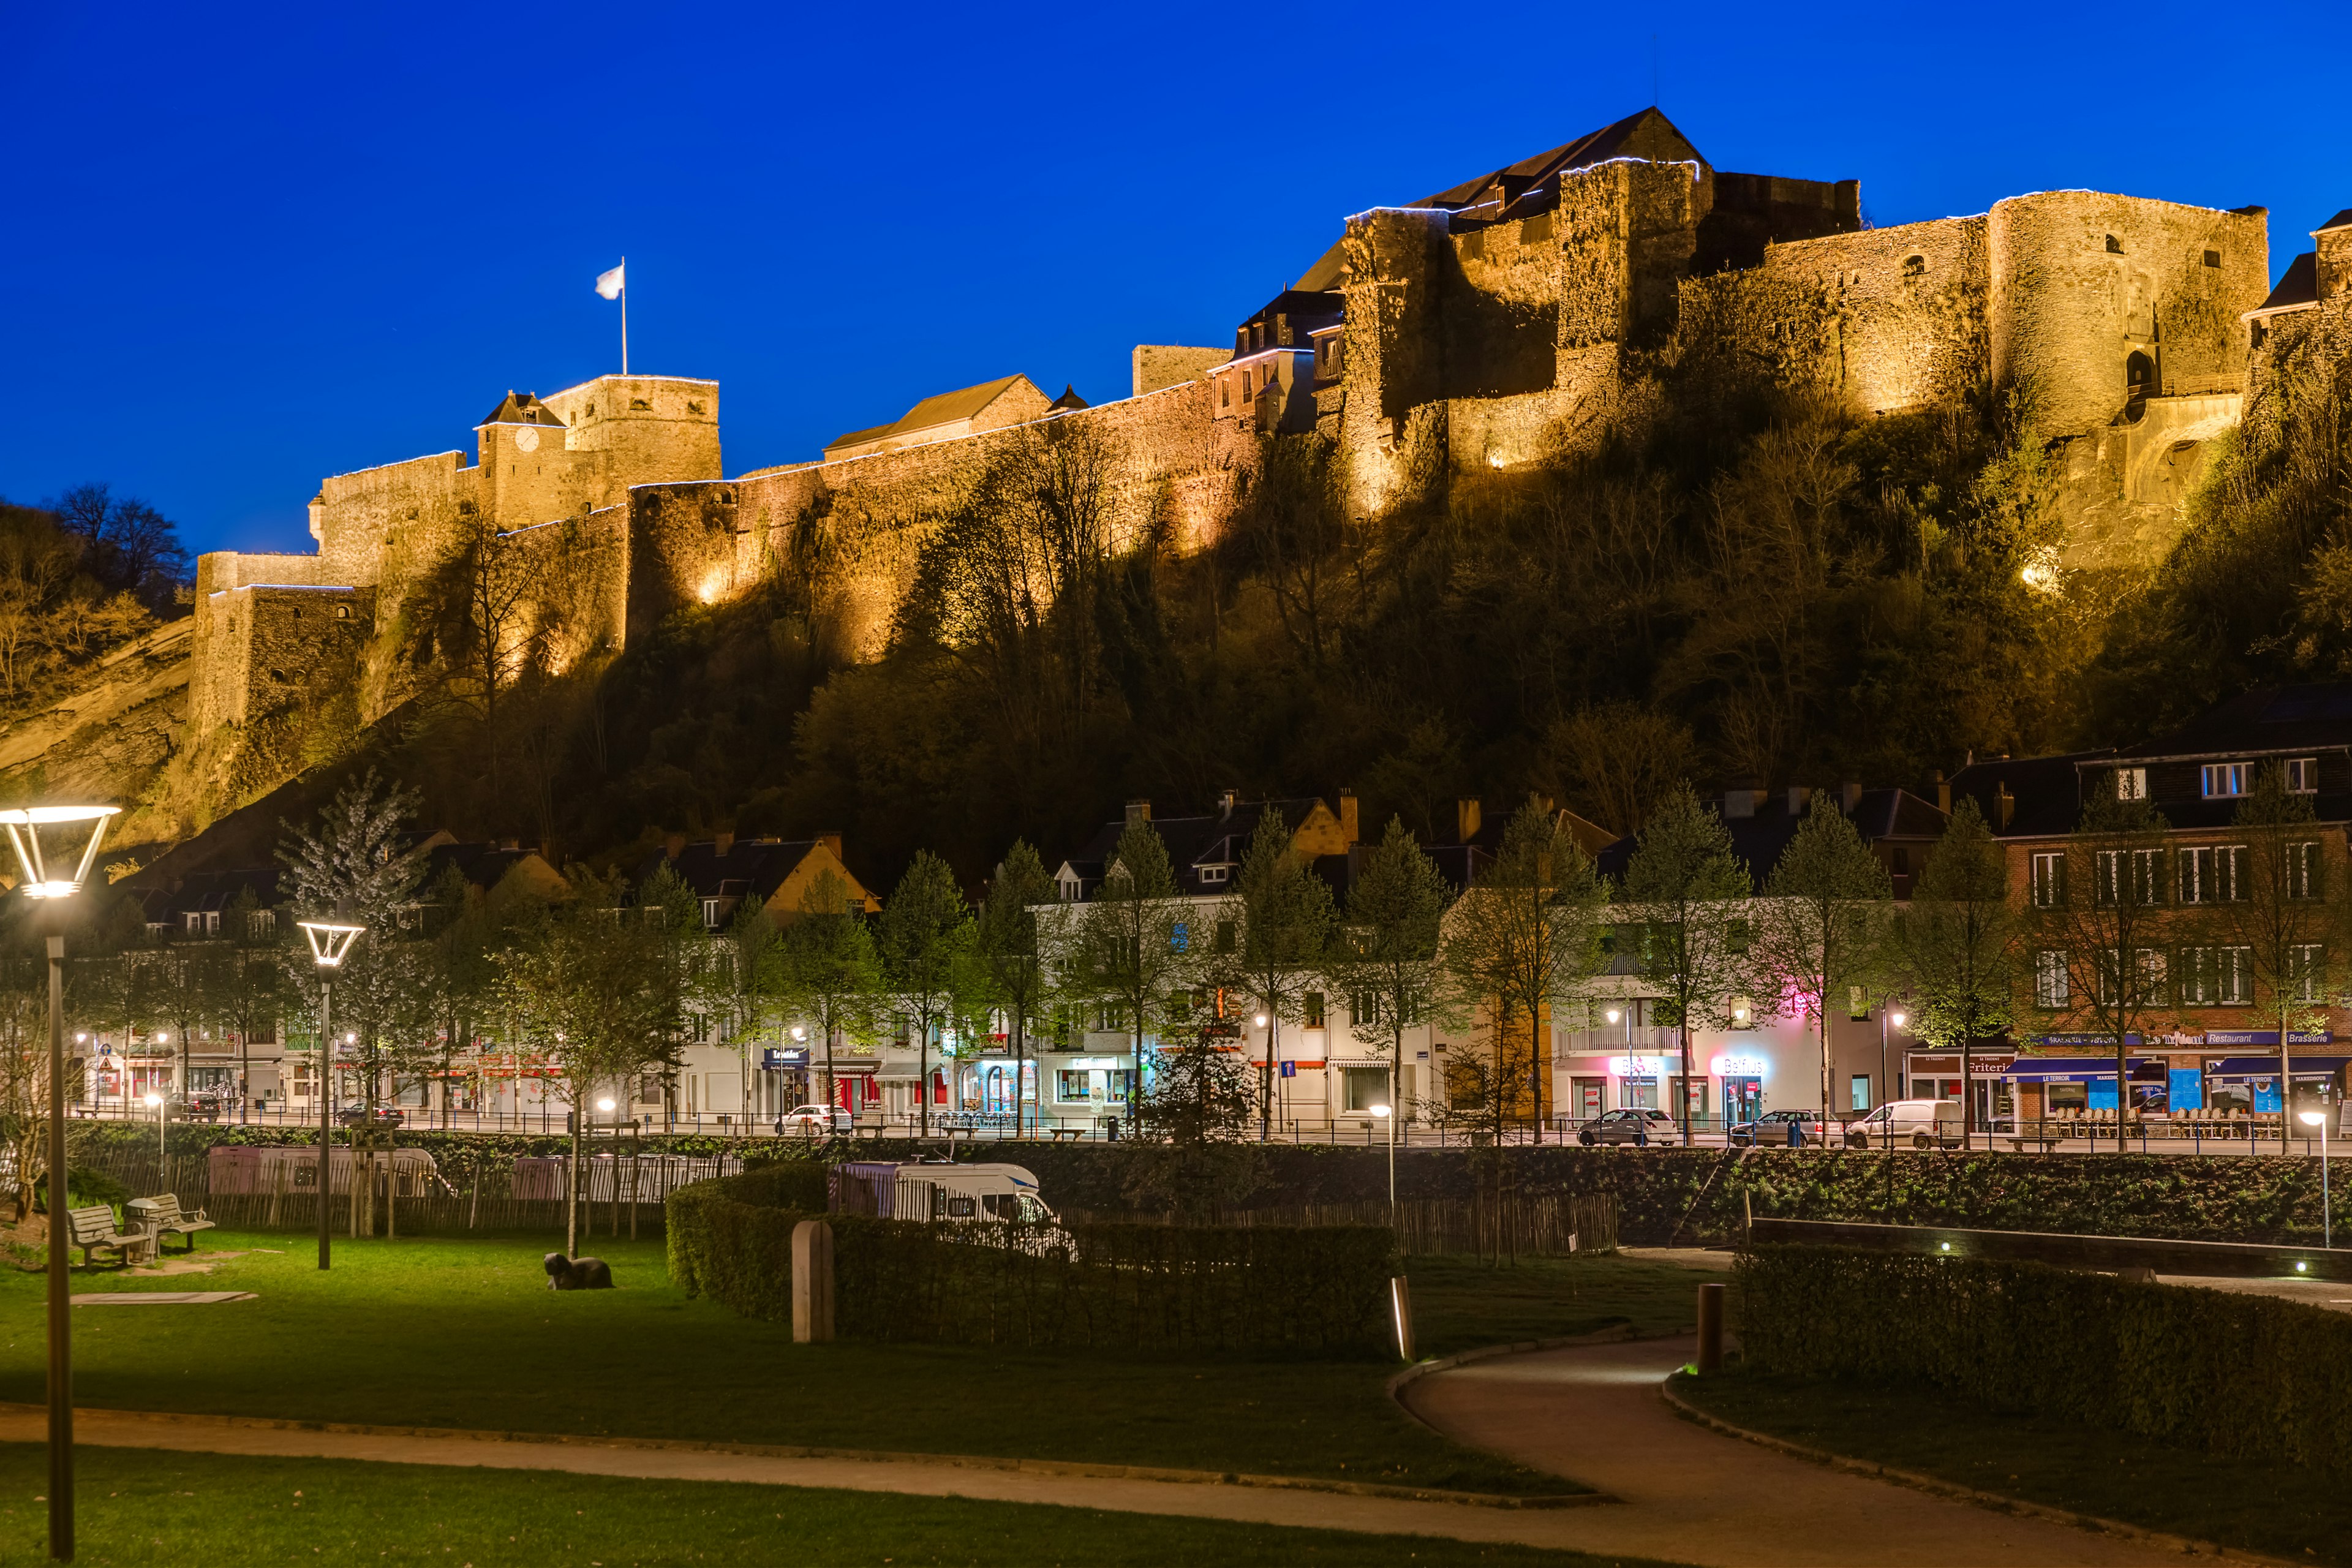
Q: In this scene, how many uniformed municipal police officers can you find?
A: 0